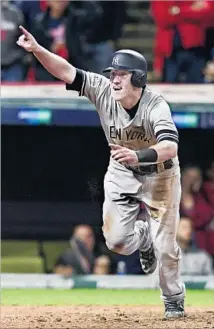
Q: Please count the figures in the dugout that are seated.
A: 2